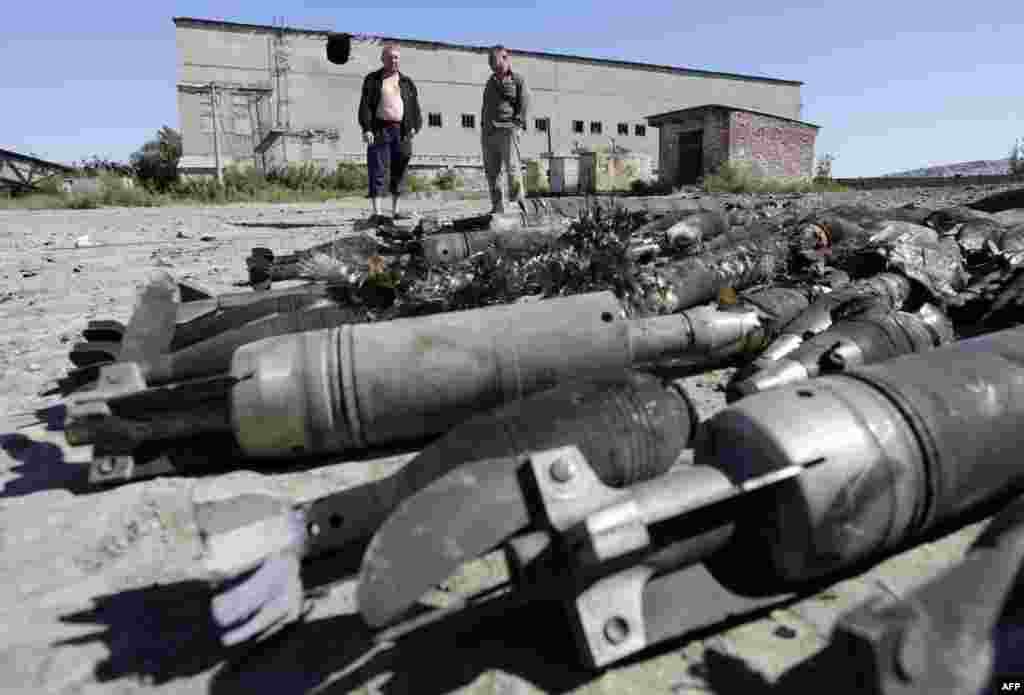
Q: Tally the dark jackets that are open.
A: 1